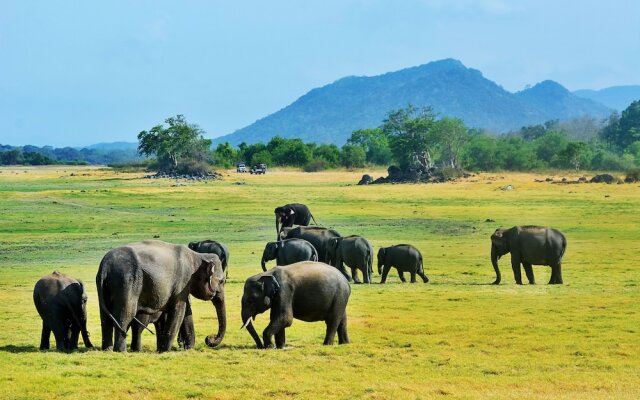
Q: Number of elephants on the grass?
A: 10